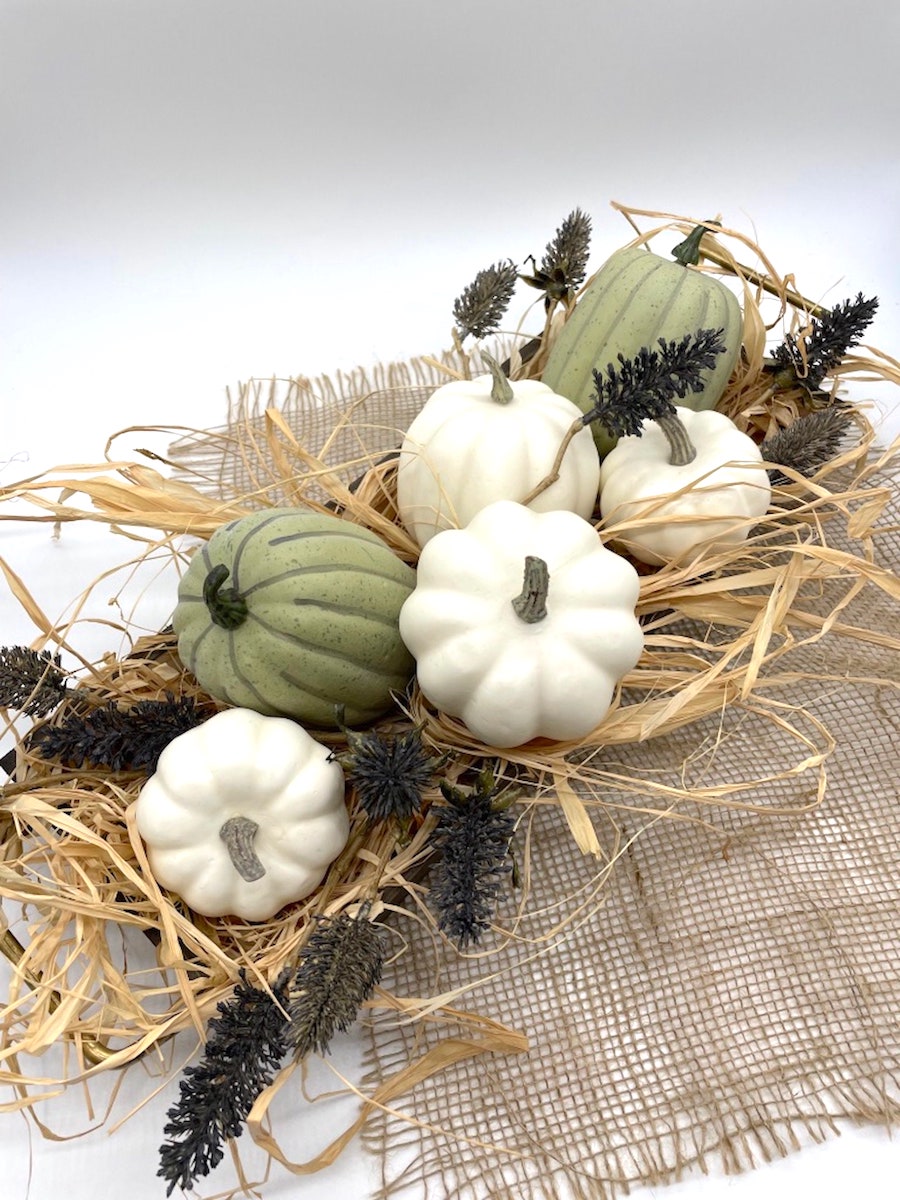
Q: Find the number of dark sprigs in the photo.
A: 11